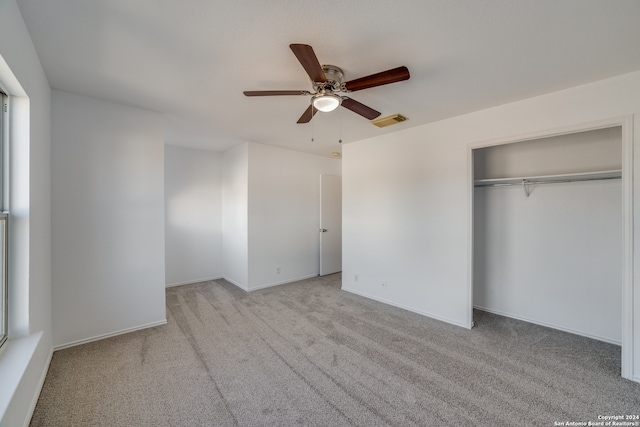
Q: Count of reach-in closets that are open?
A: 1